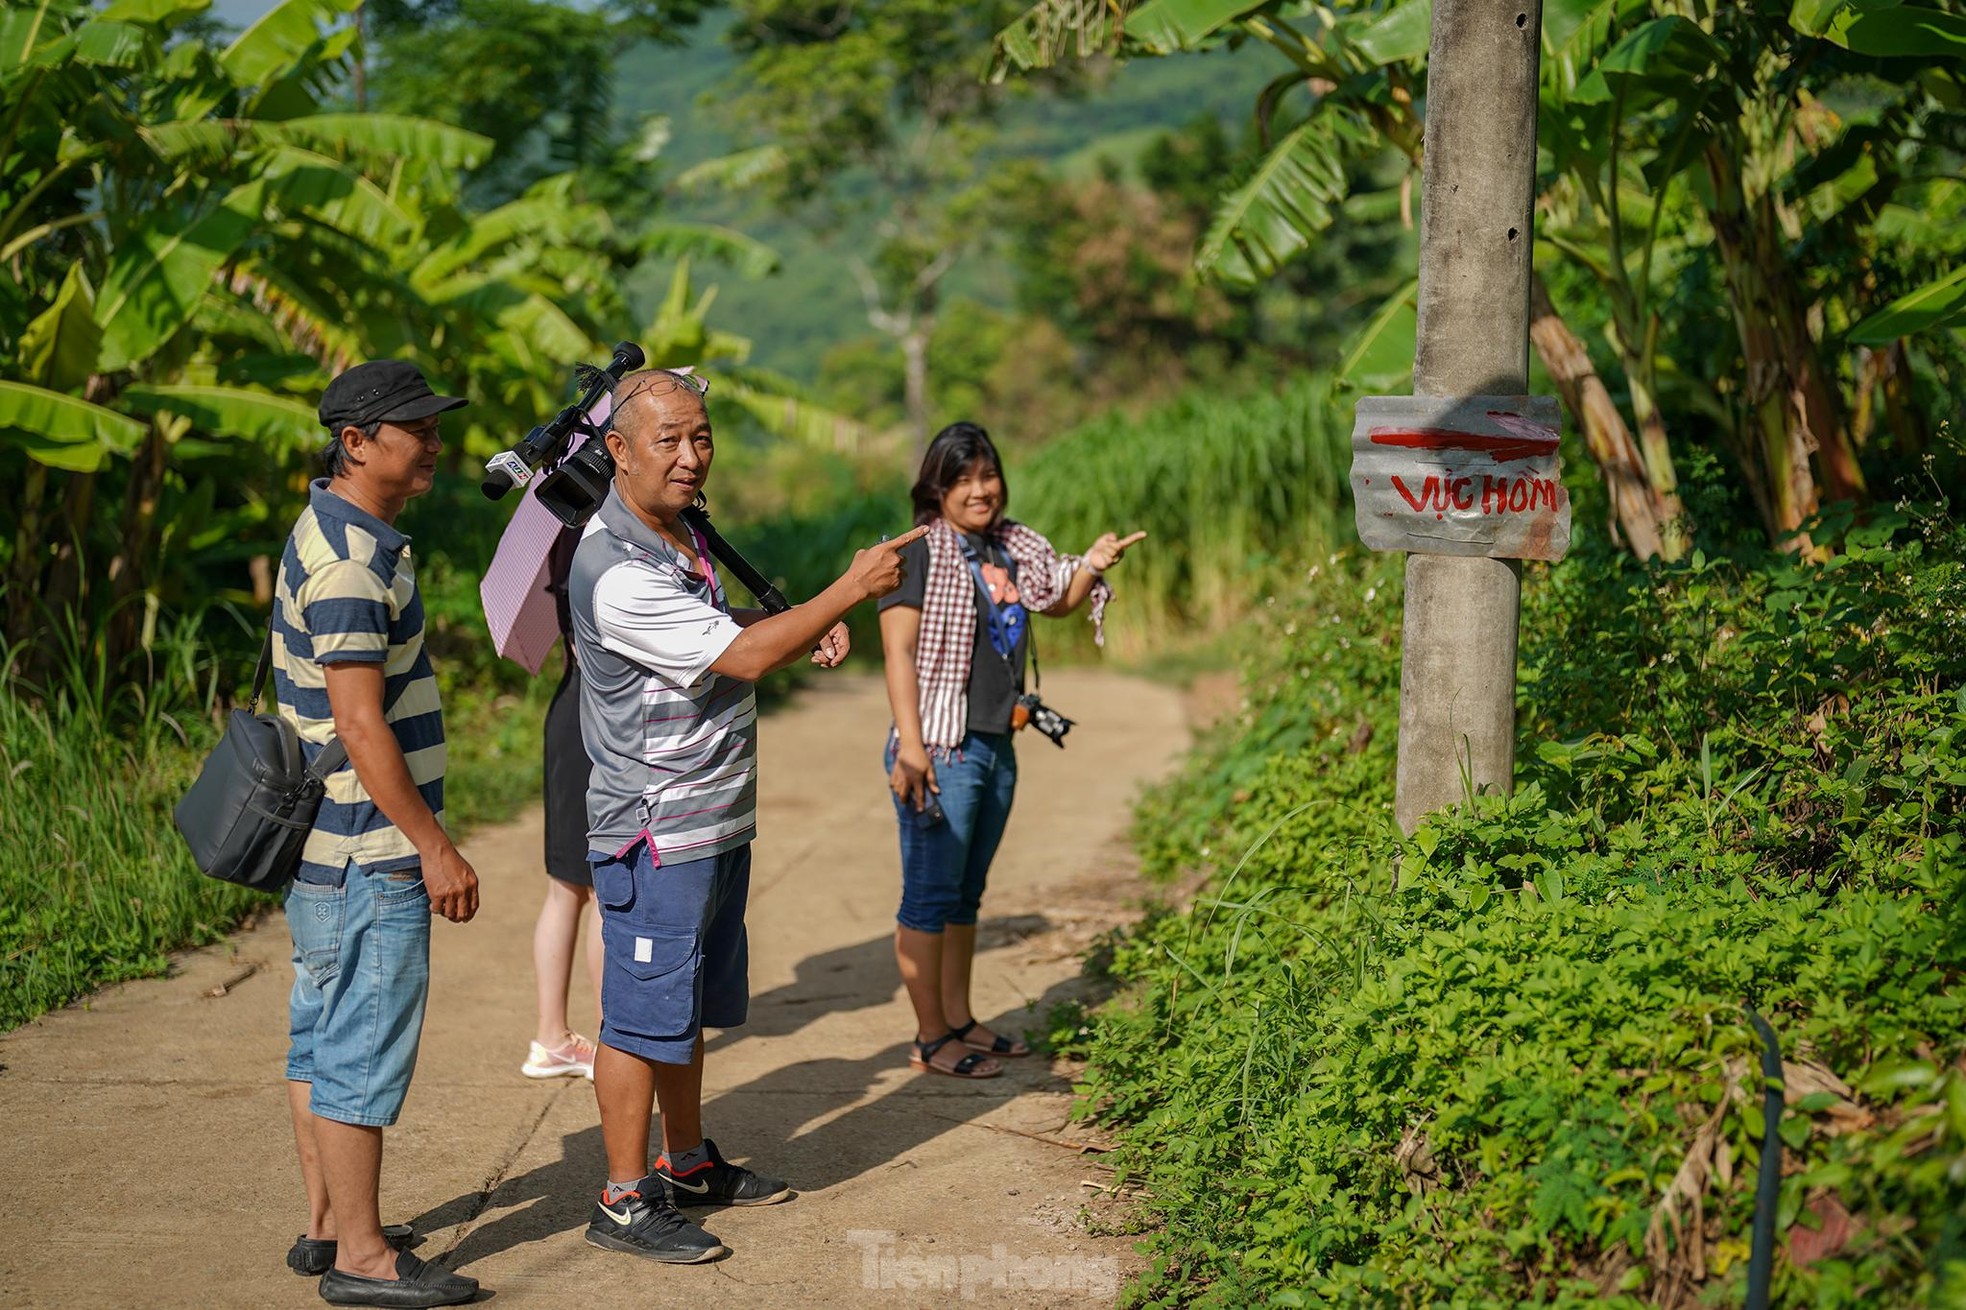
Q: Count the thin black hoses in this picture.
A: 1